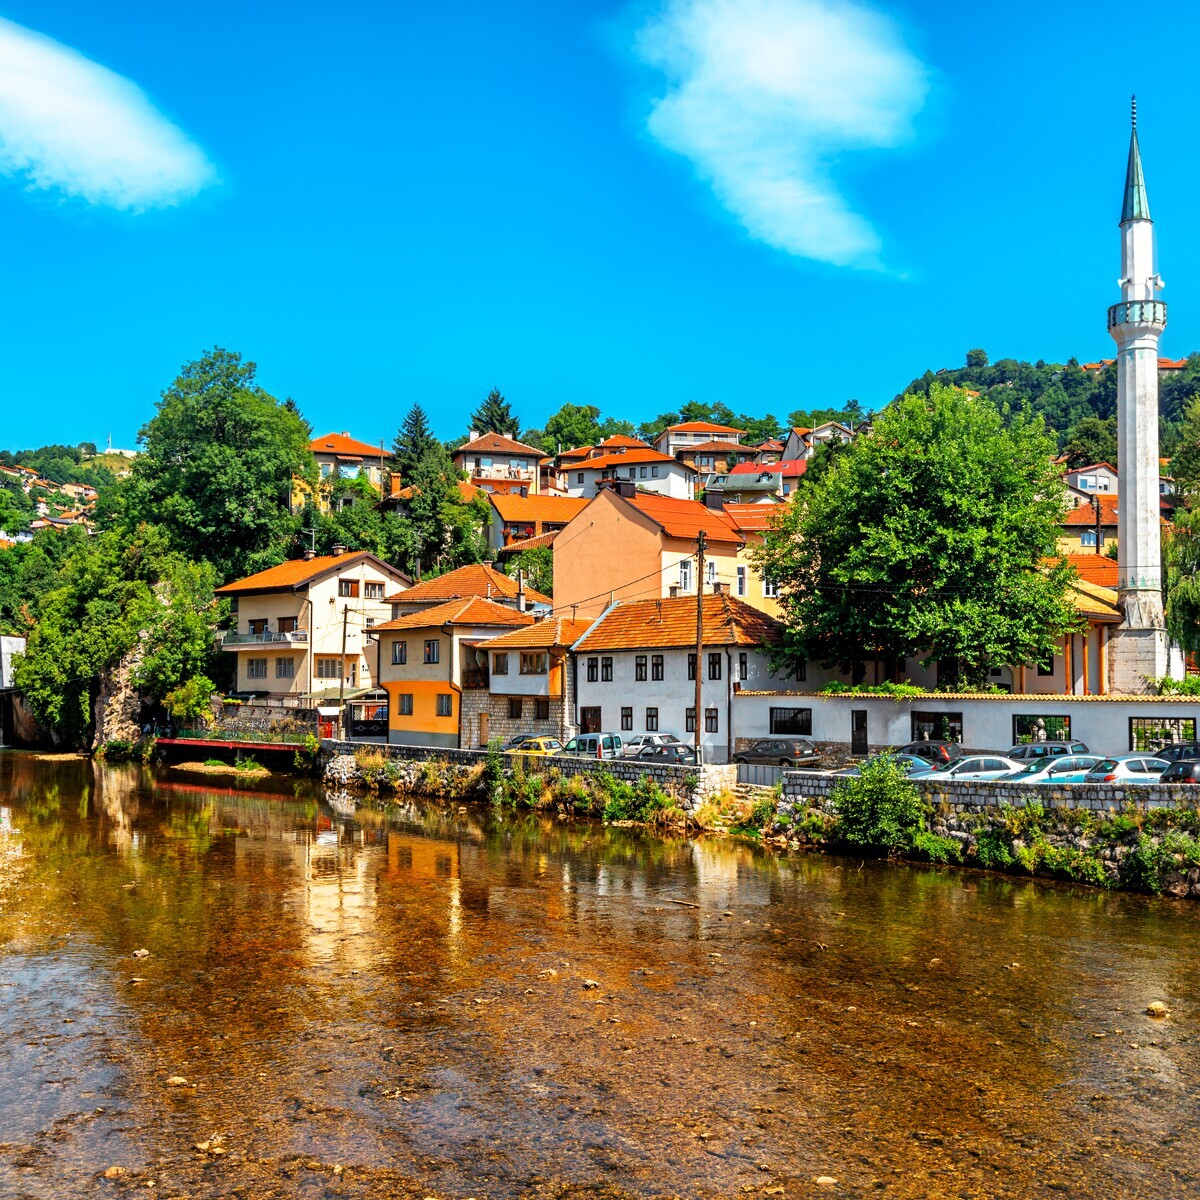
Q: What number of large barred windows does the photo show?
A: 4